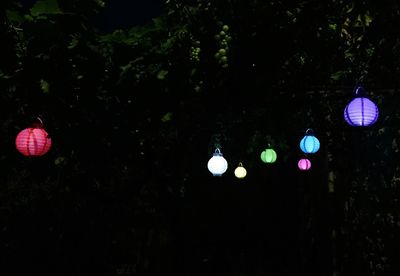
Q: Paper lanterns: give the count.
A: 7